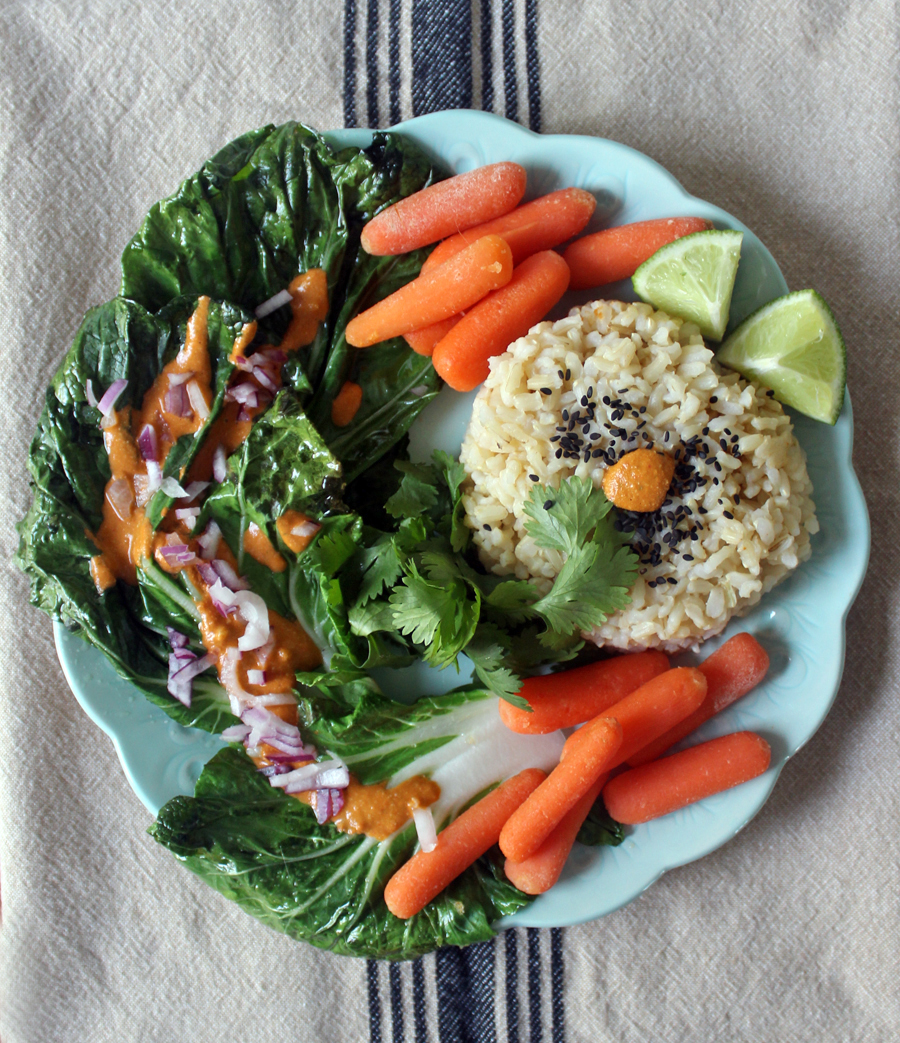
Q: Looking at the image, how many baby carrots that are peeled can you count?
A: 13